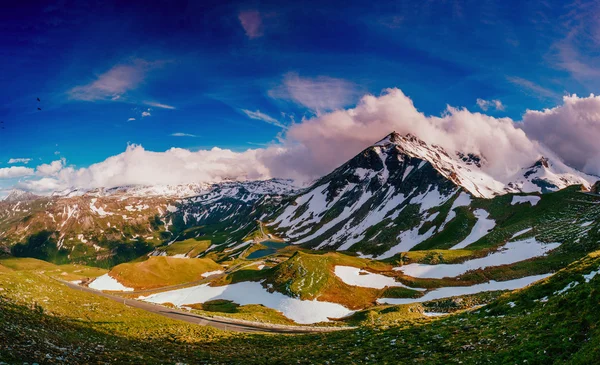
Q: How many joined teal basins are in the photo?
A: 2